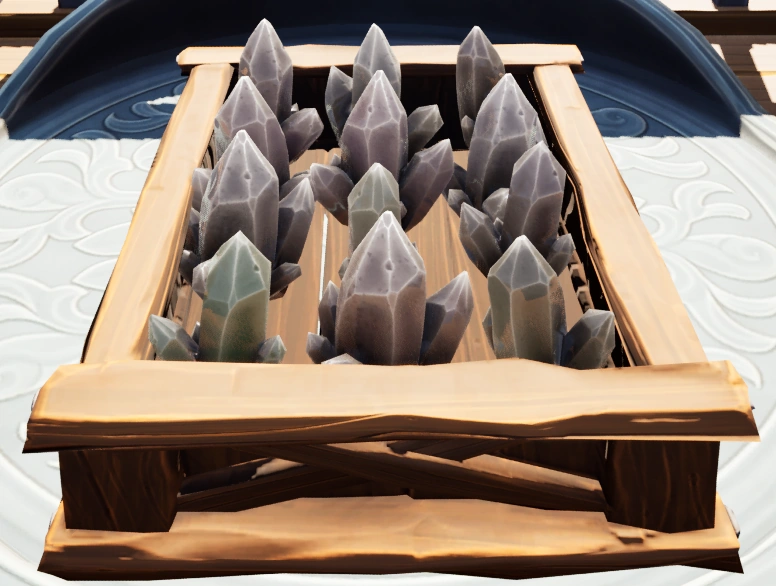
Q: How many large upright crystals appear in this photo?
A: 12